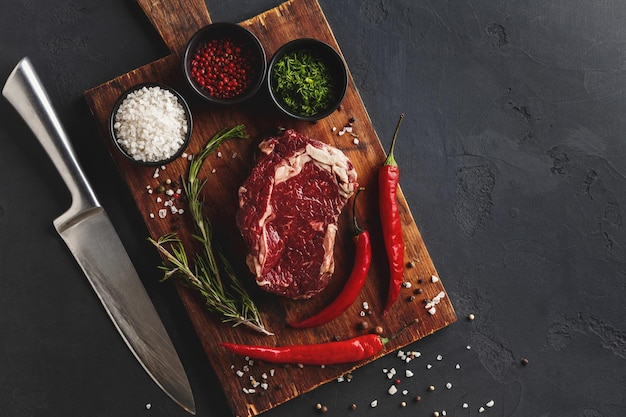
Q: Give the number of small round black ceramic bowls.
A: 3